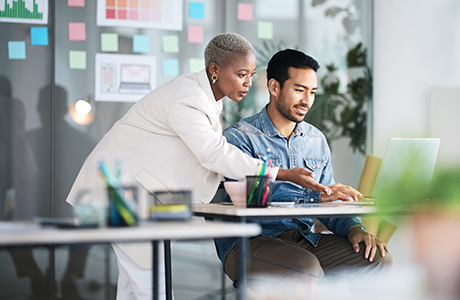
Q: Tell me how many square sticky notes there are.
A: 14